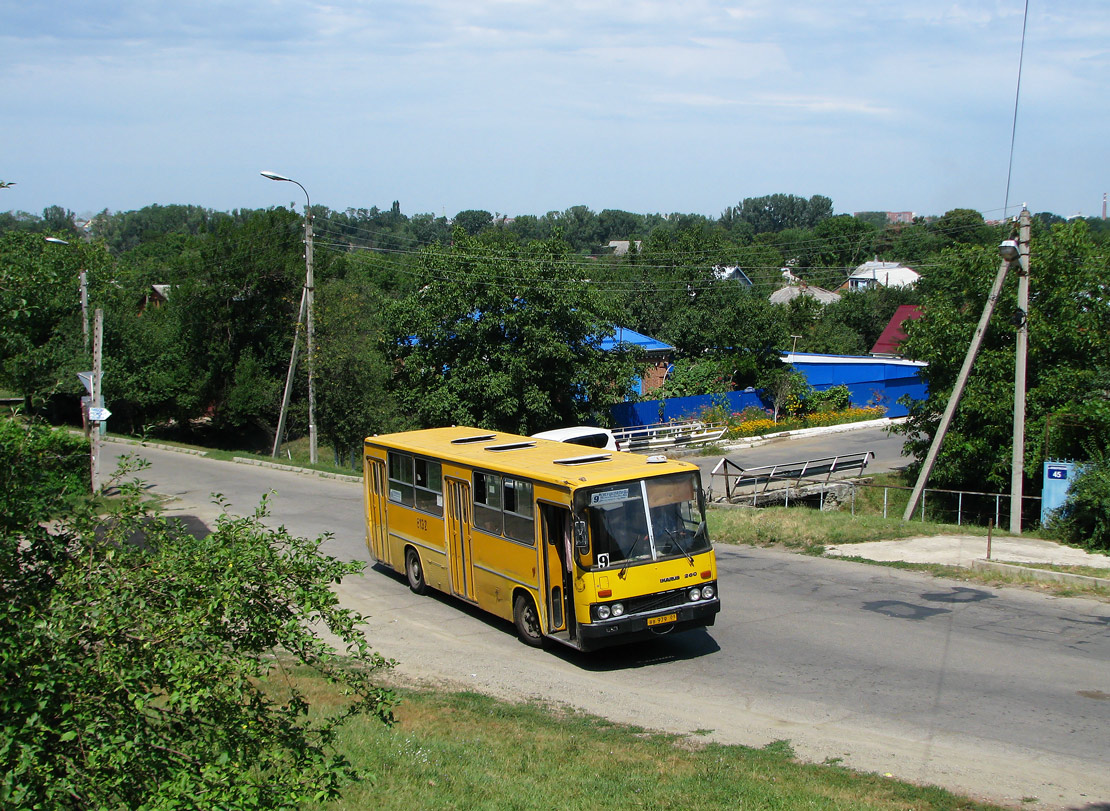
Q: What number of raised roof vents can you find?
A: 3